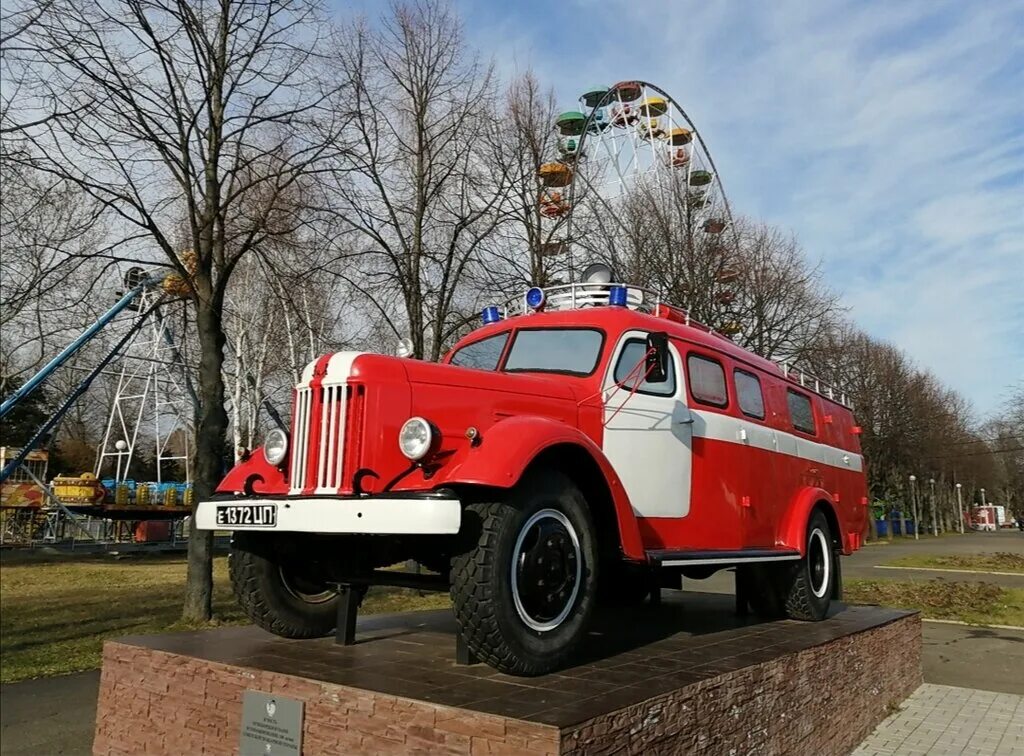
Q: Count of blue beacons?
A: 3